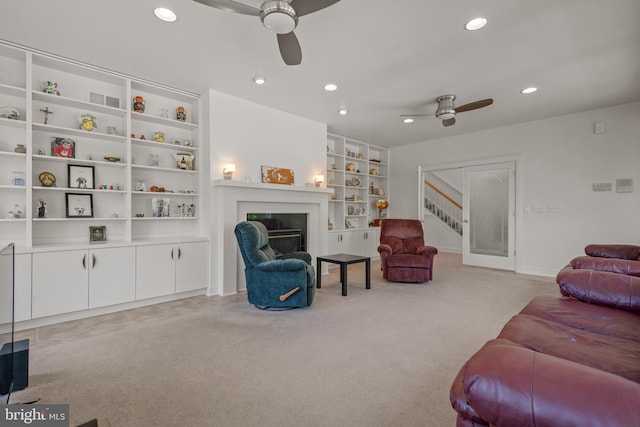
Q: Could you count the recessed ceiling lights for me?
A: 7